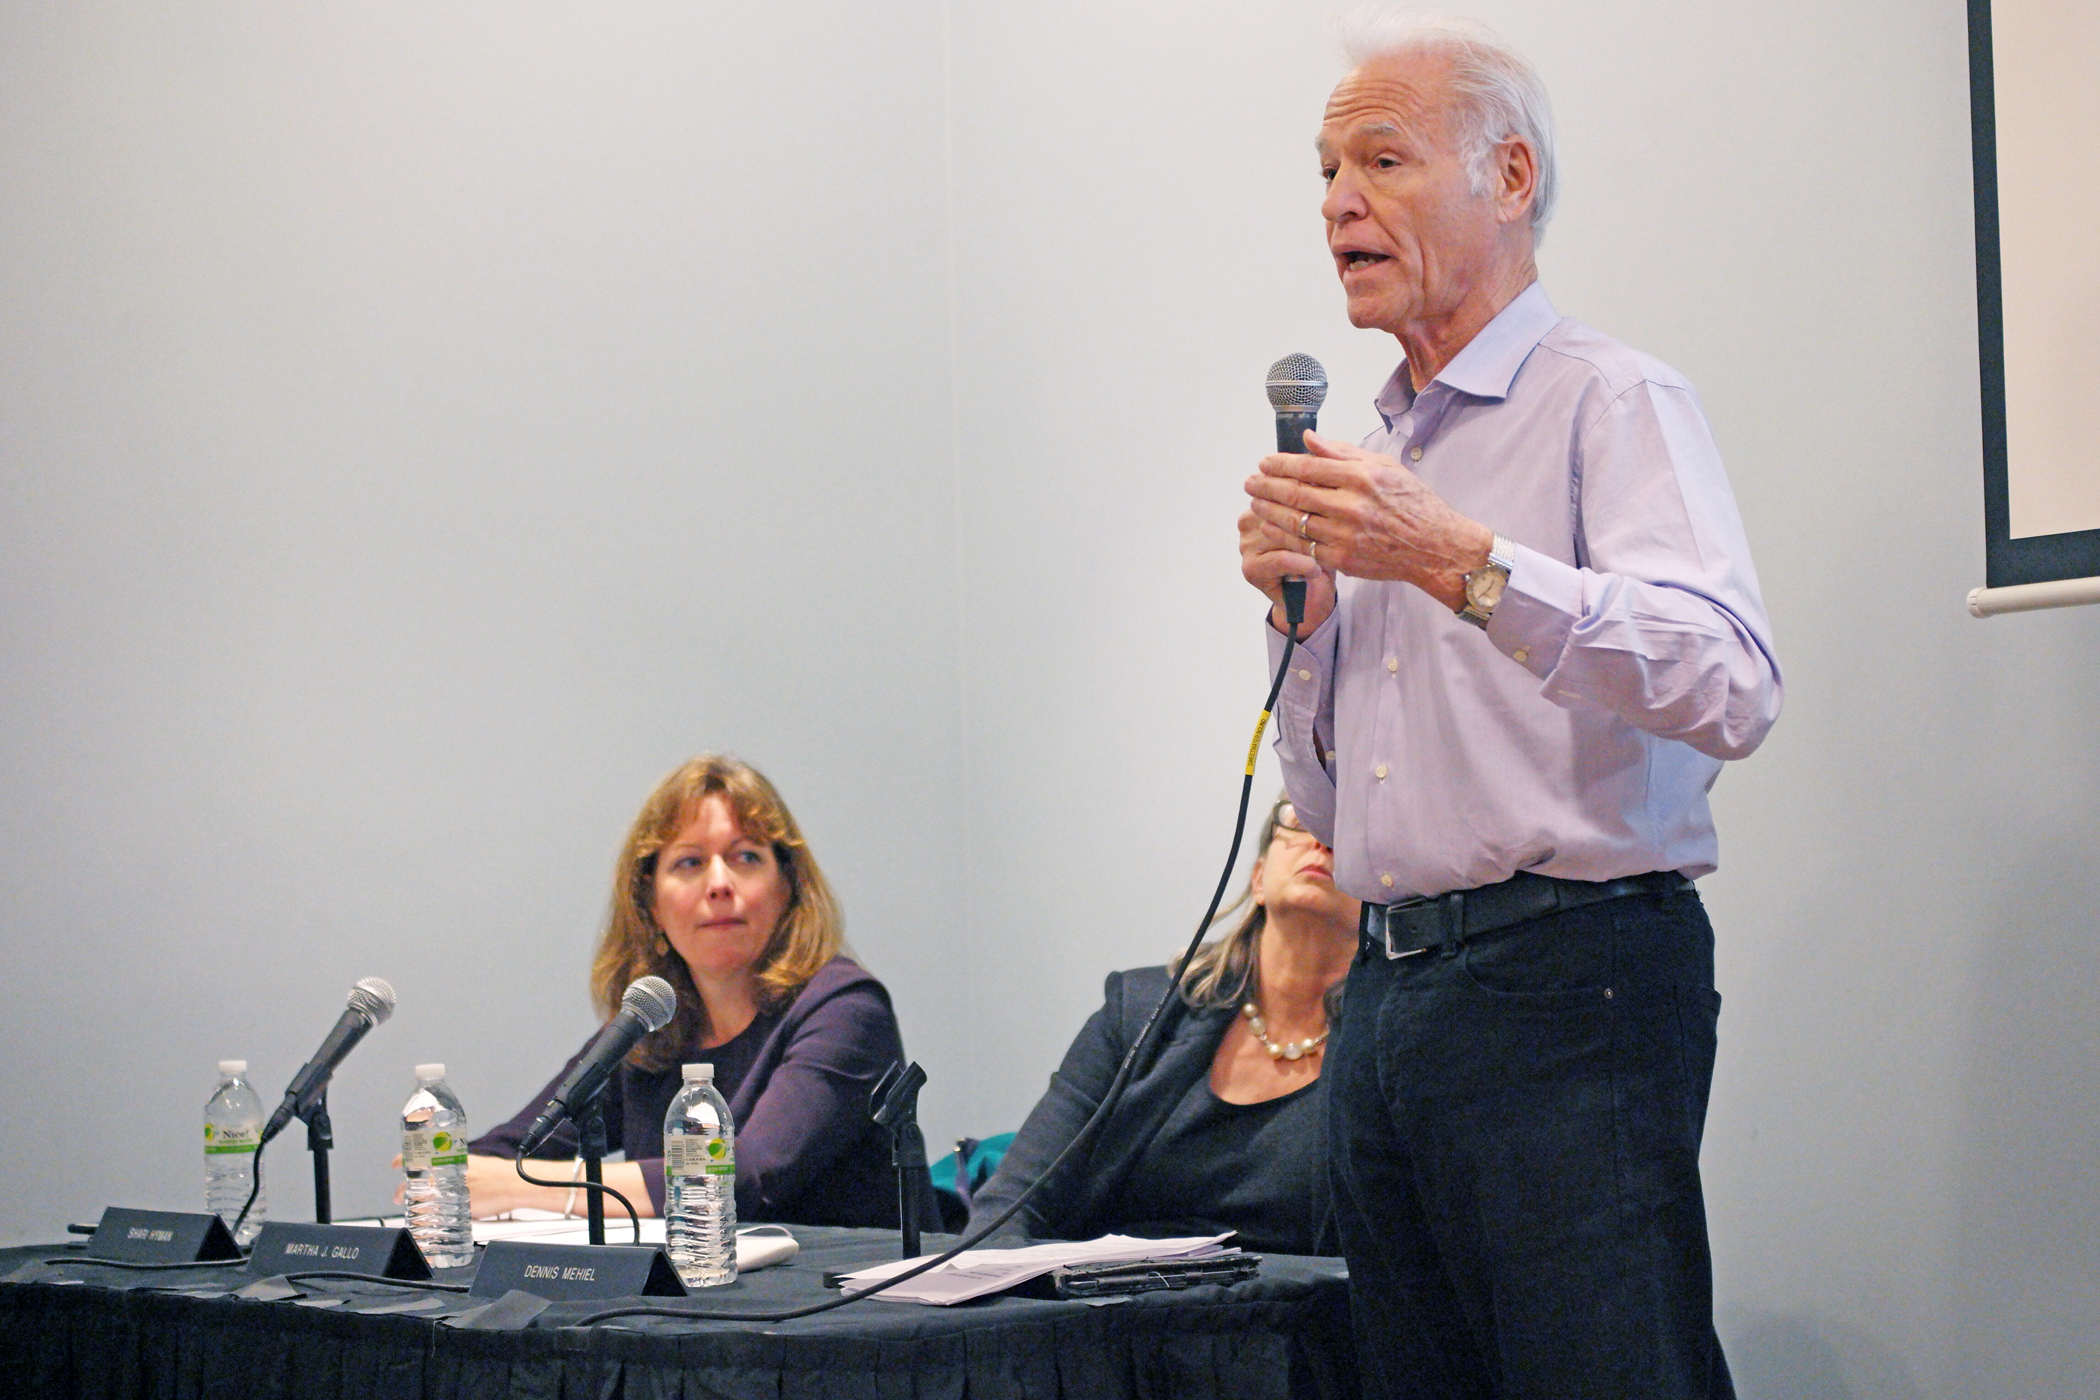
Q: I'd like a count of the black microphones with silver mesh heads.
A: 3